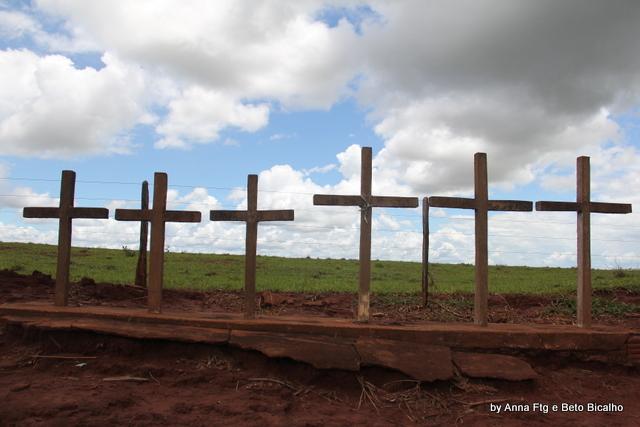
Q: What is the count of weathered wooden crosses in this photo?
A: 6